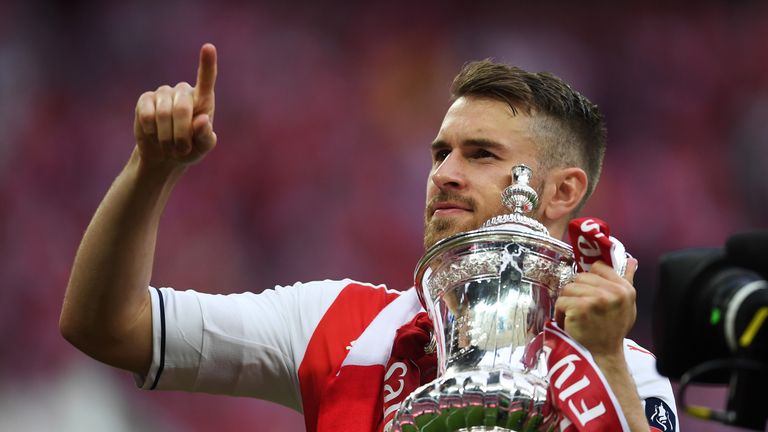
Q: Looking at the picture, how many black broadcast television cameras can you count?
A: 1